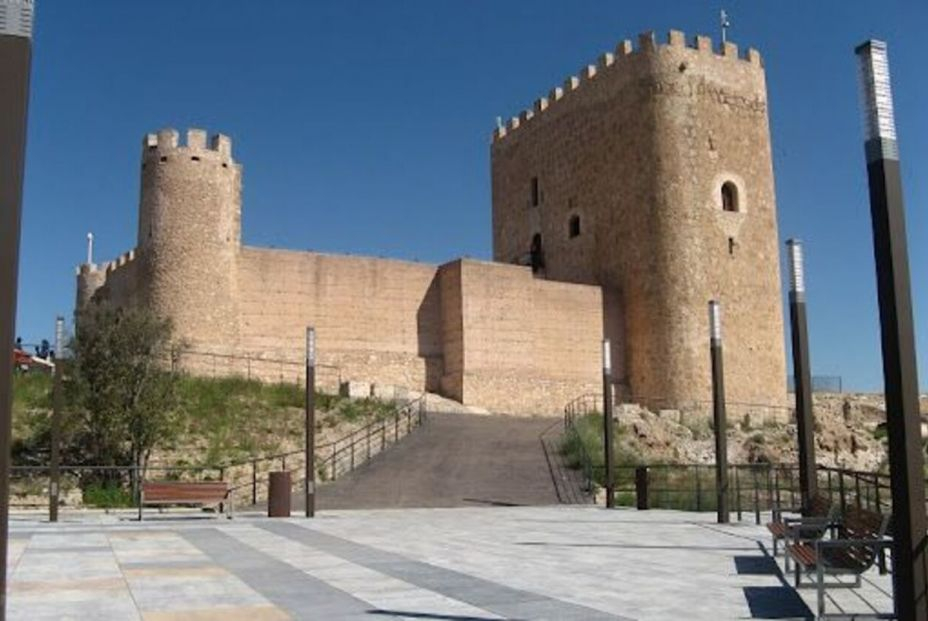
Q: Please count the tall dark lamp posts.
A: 7